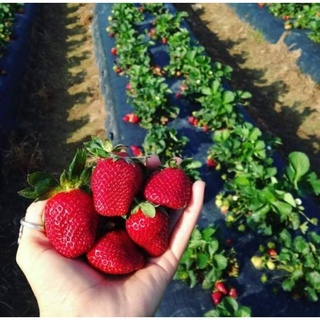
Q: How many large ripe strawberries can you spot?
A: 5